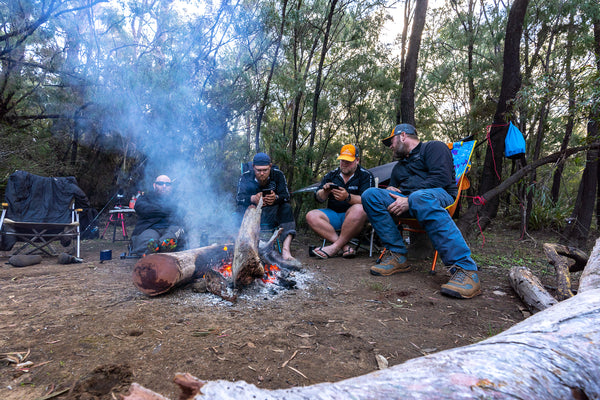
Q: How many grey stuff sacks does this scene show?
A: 2